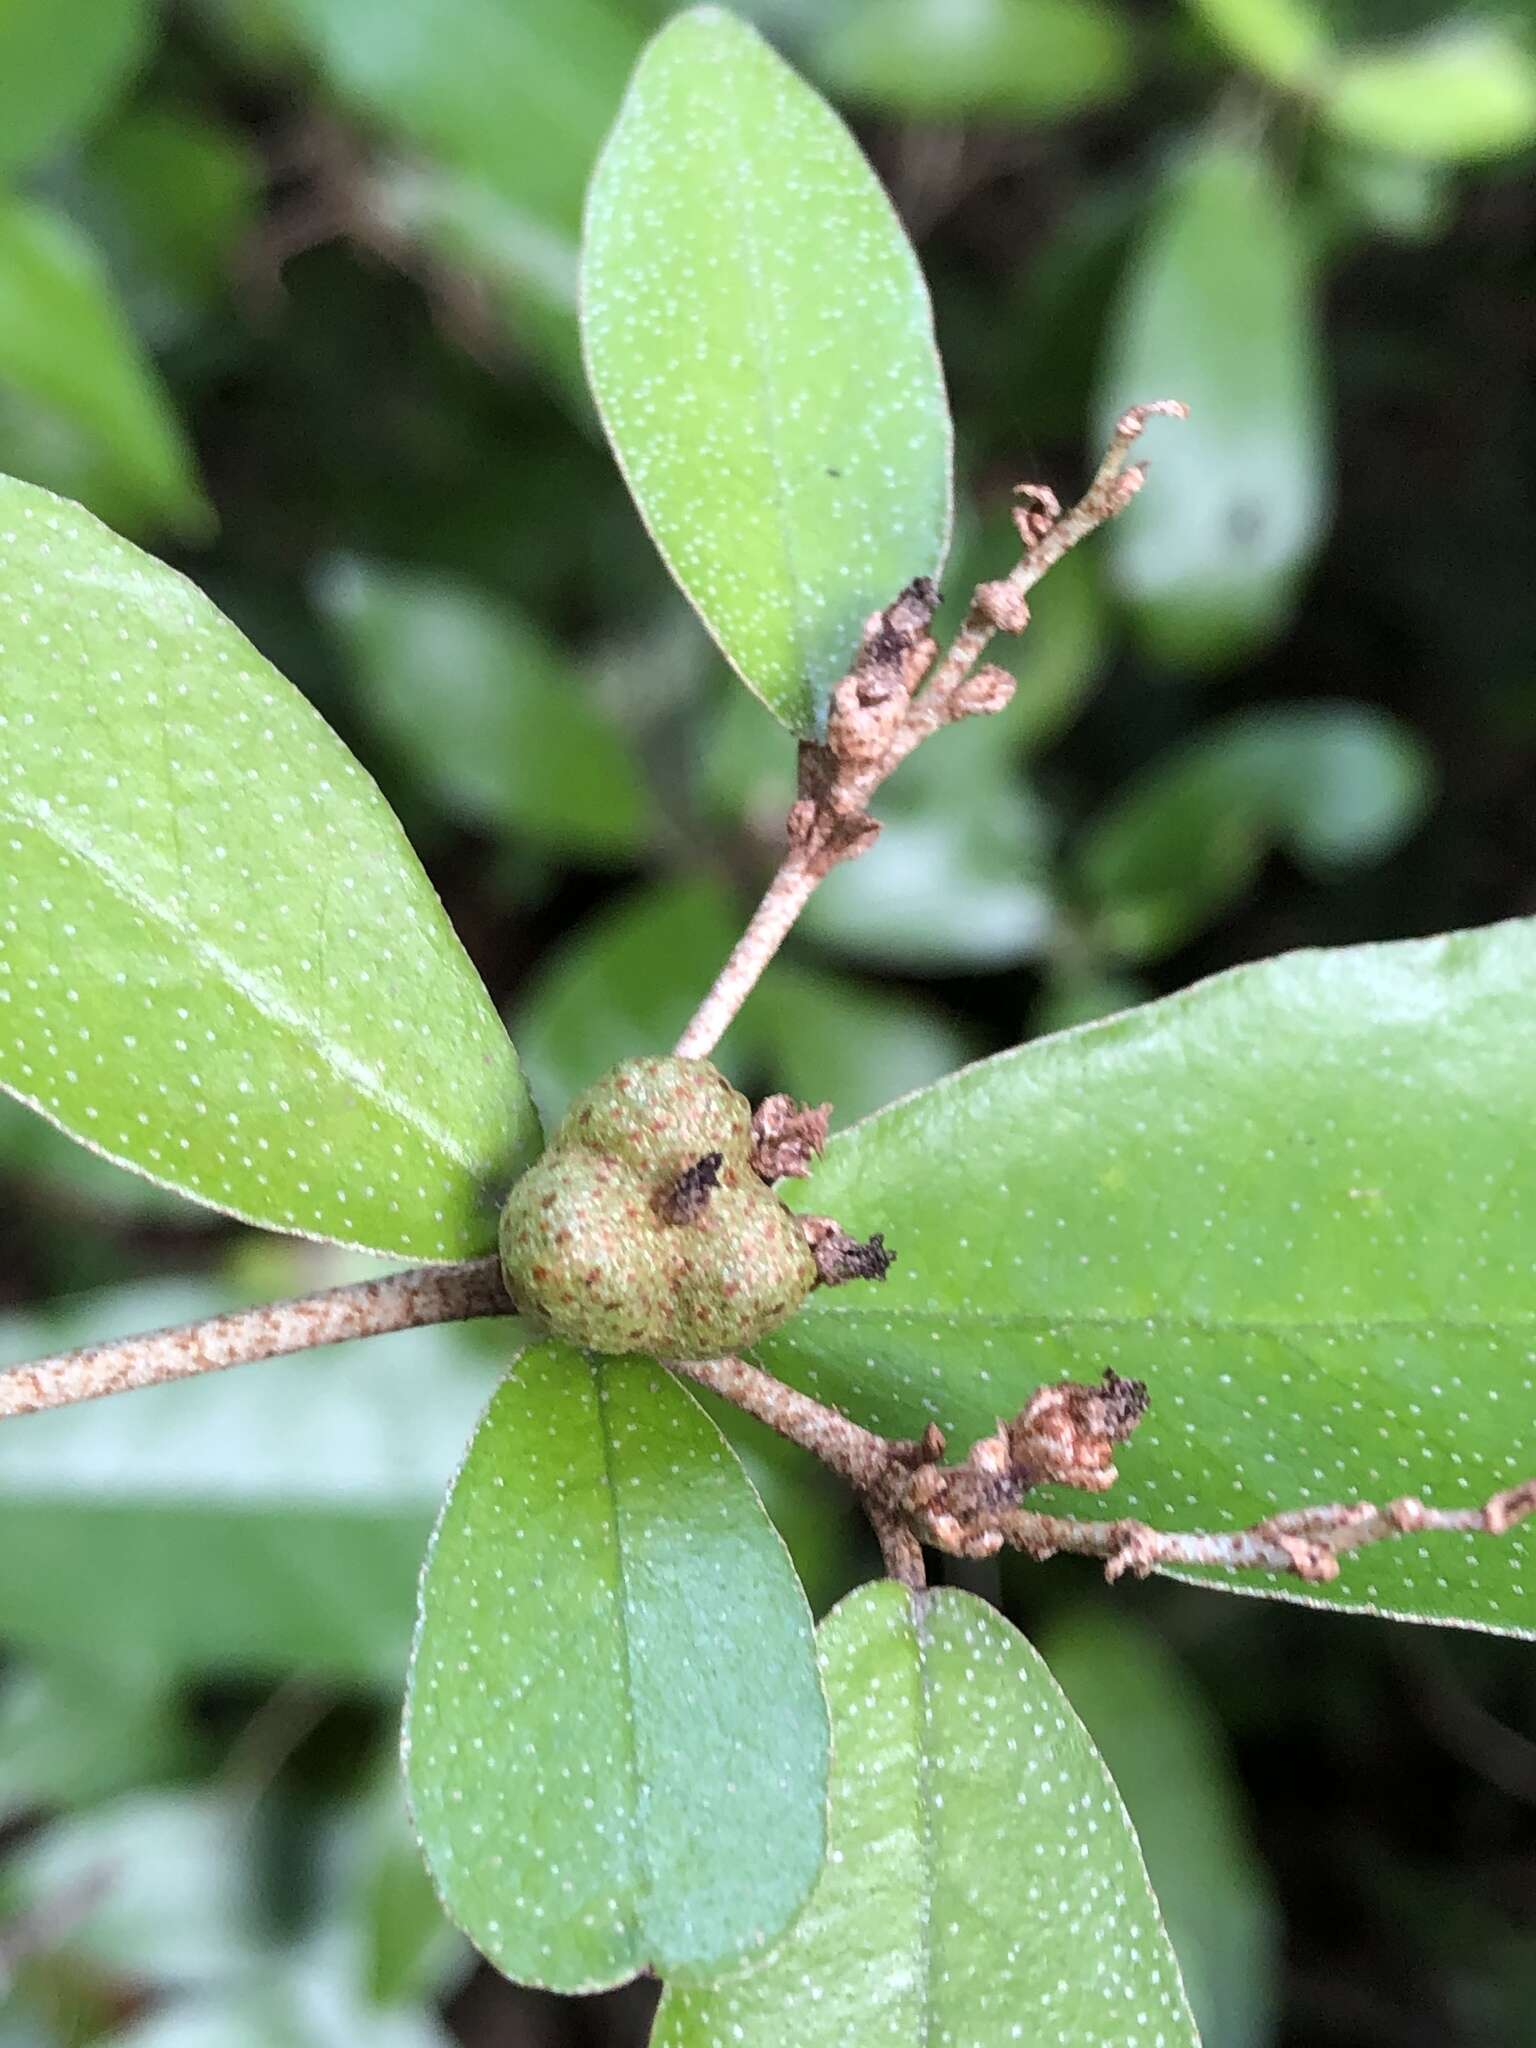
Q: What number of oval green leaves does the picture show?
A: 5